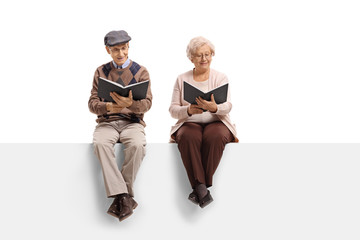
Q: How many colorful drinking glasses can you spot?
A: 0